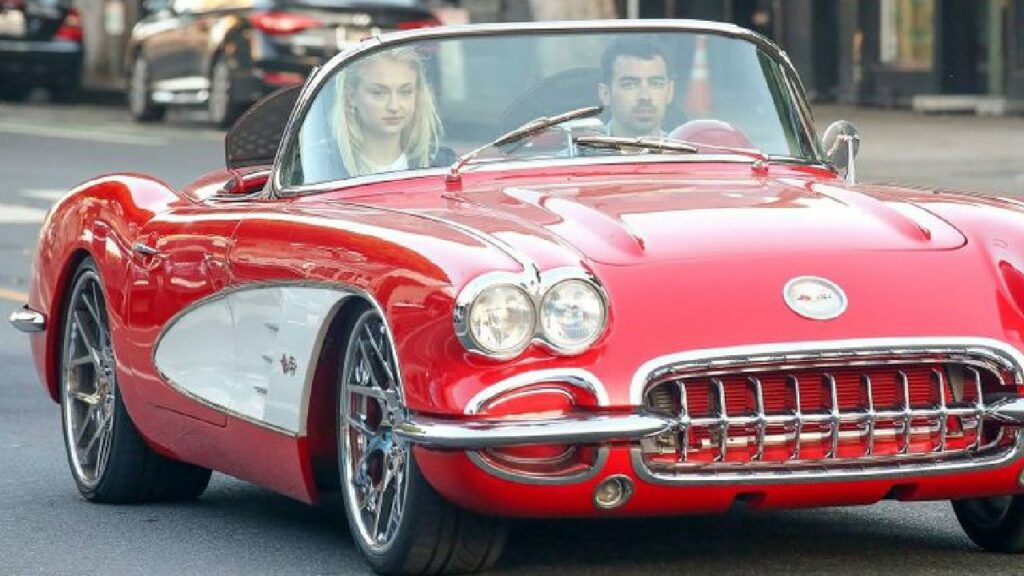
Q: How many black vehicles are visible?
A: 2